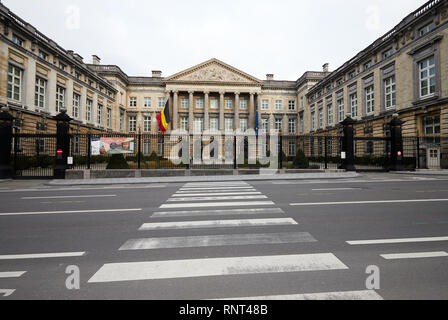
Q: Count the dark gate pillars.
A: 4